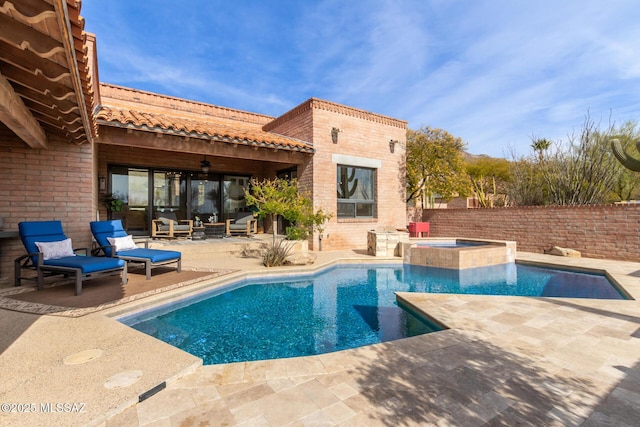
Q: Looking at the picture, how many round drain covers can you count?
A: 2